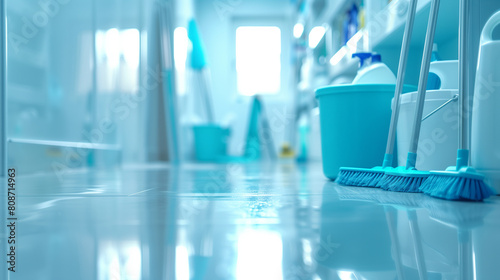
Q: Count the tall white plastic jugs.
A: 1